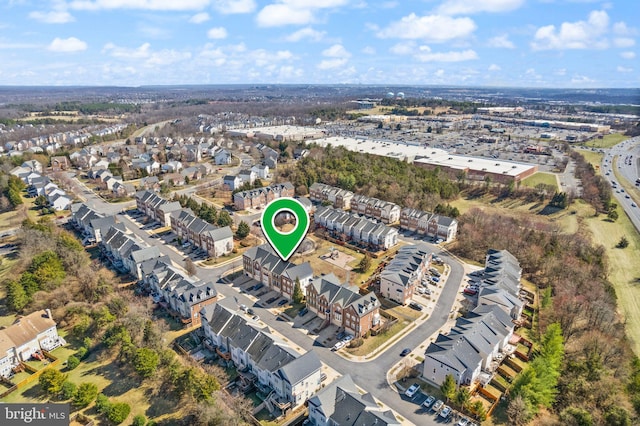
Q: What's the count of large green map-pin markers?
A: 1